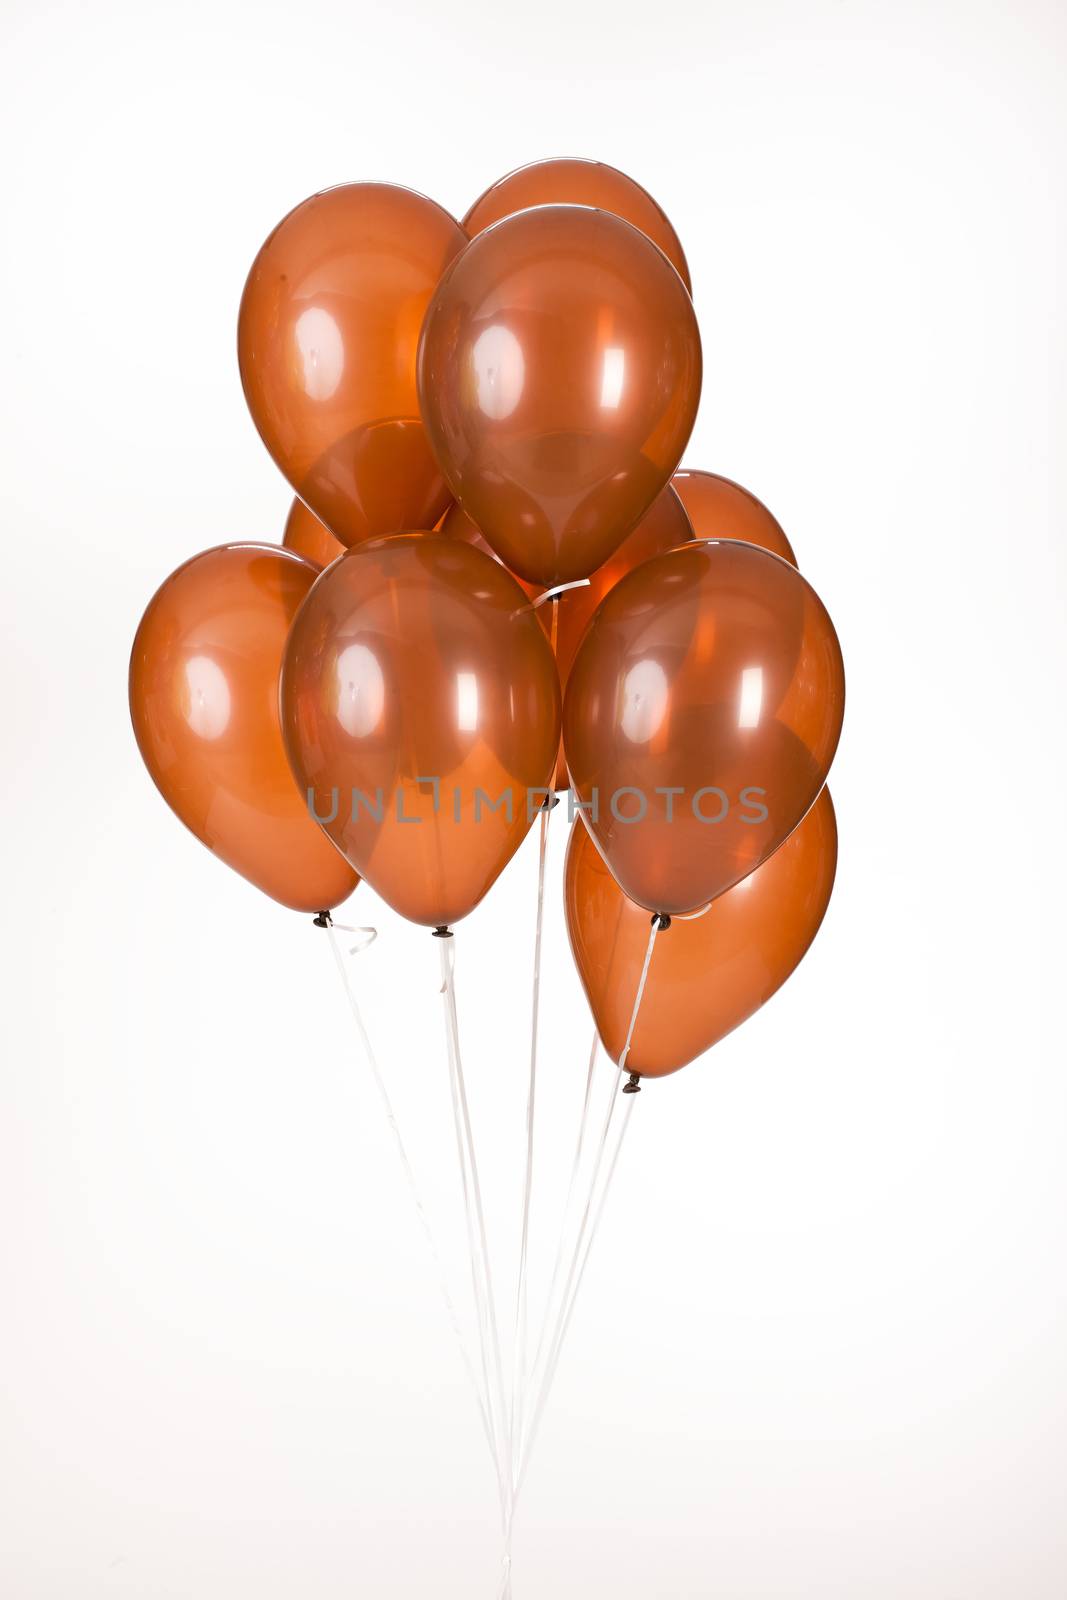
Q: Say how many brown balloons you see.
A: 10